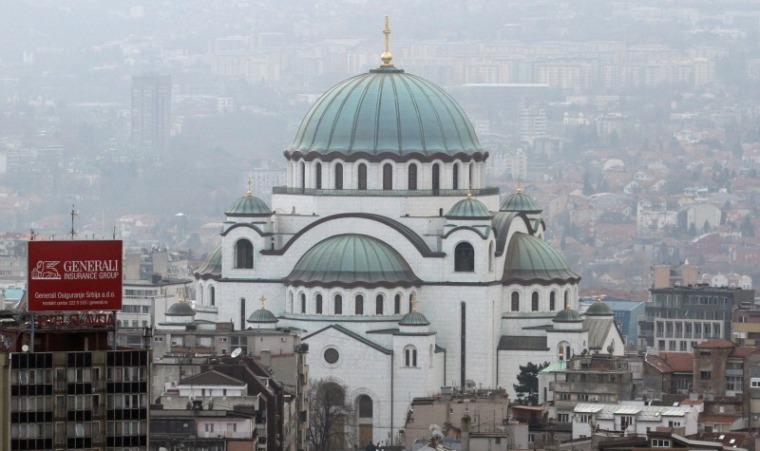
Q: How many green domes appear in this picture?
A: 12